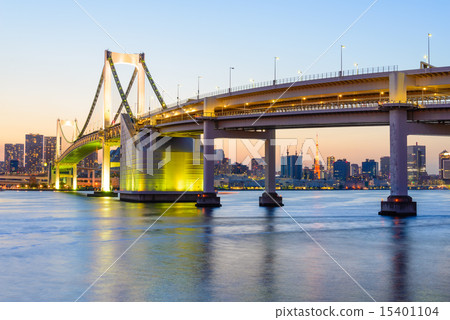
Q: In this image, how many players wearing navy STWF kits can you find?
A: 0